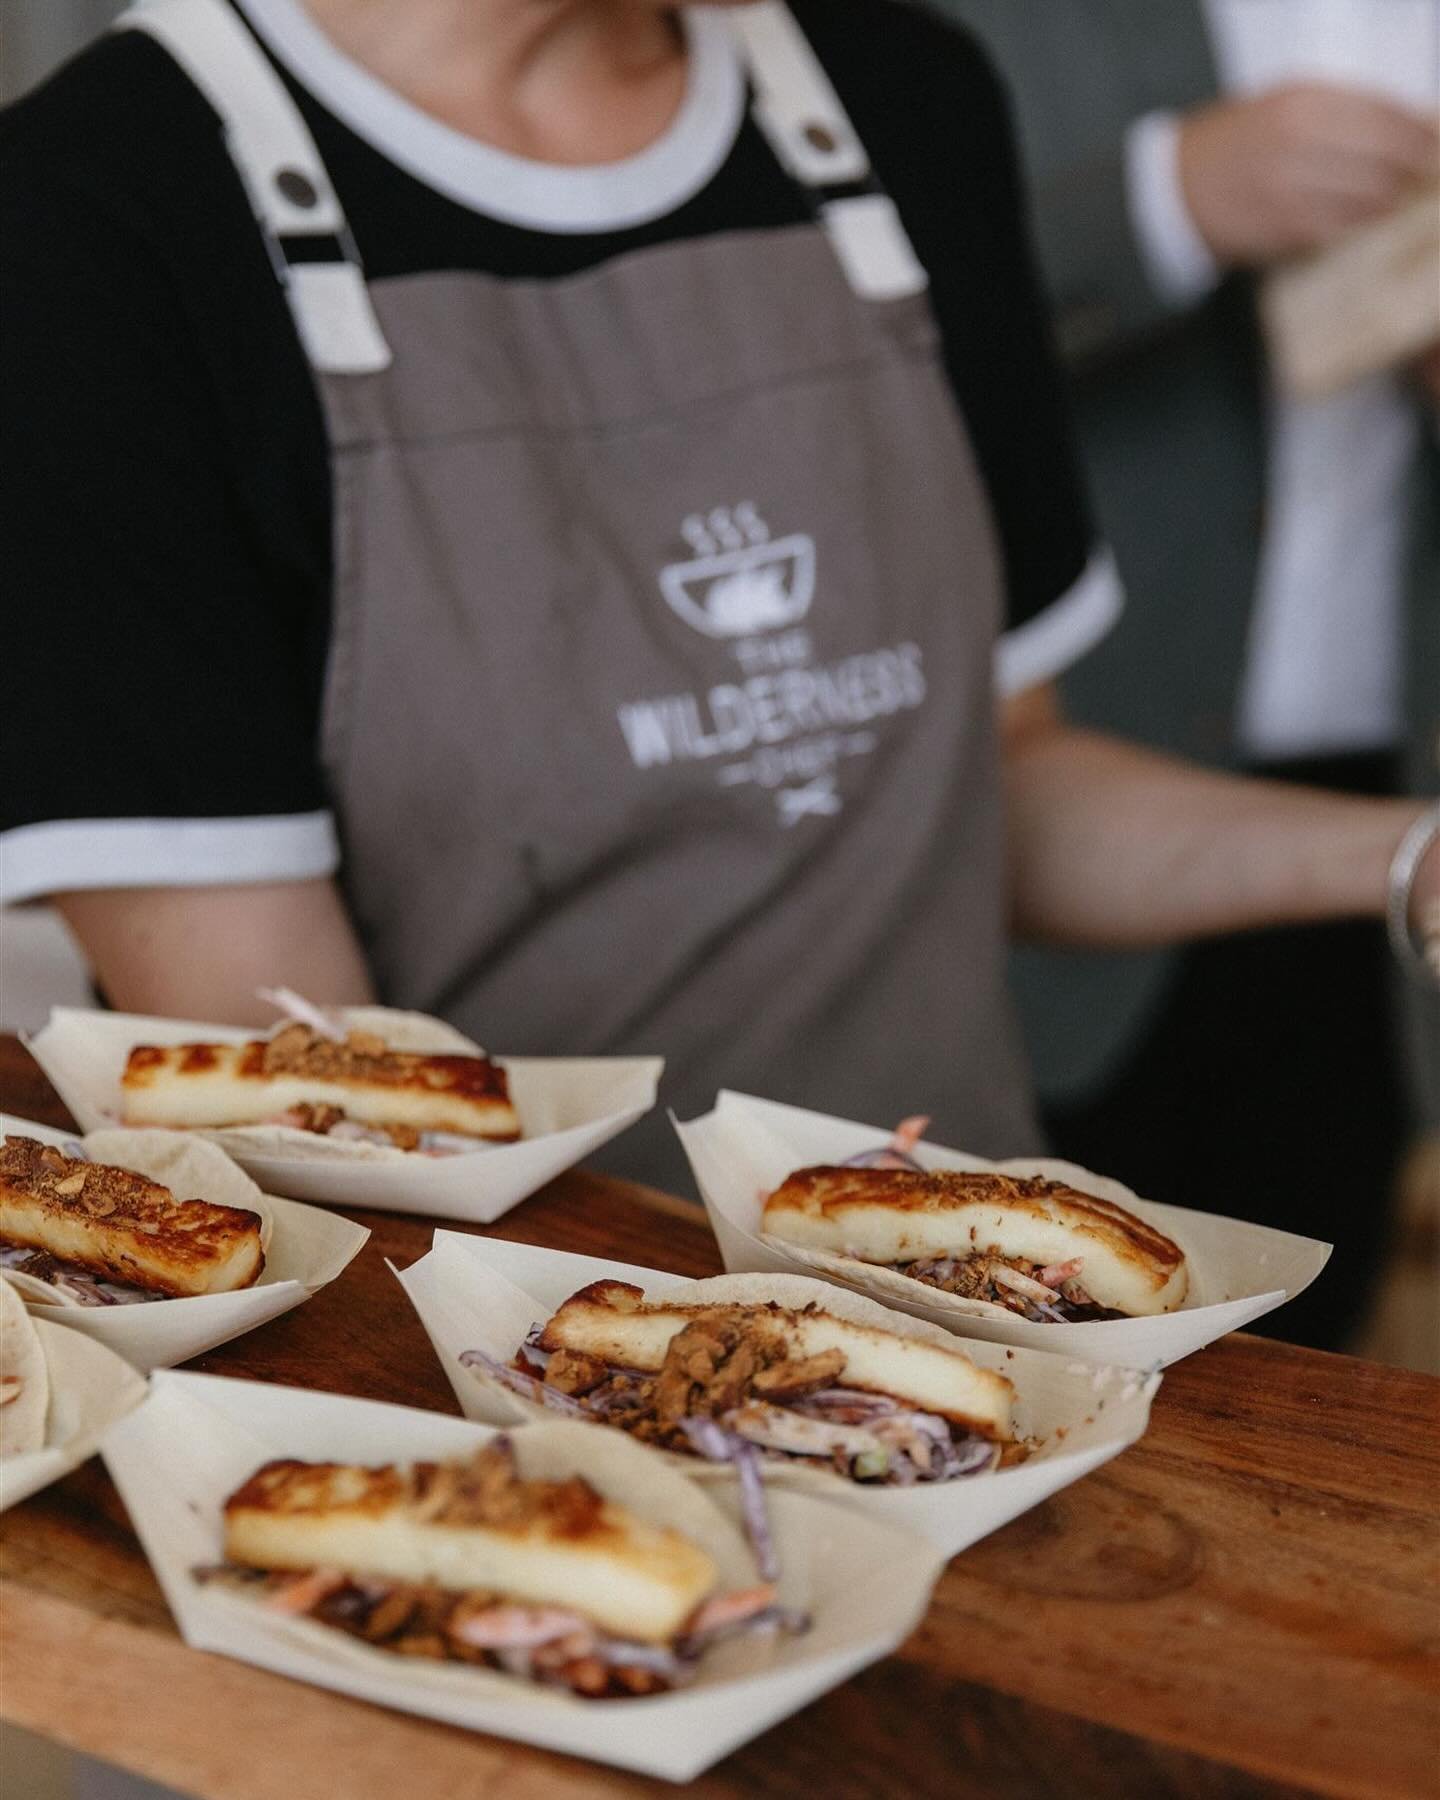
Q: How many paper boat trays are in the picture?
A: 6